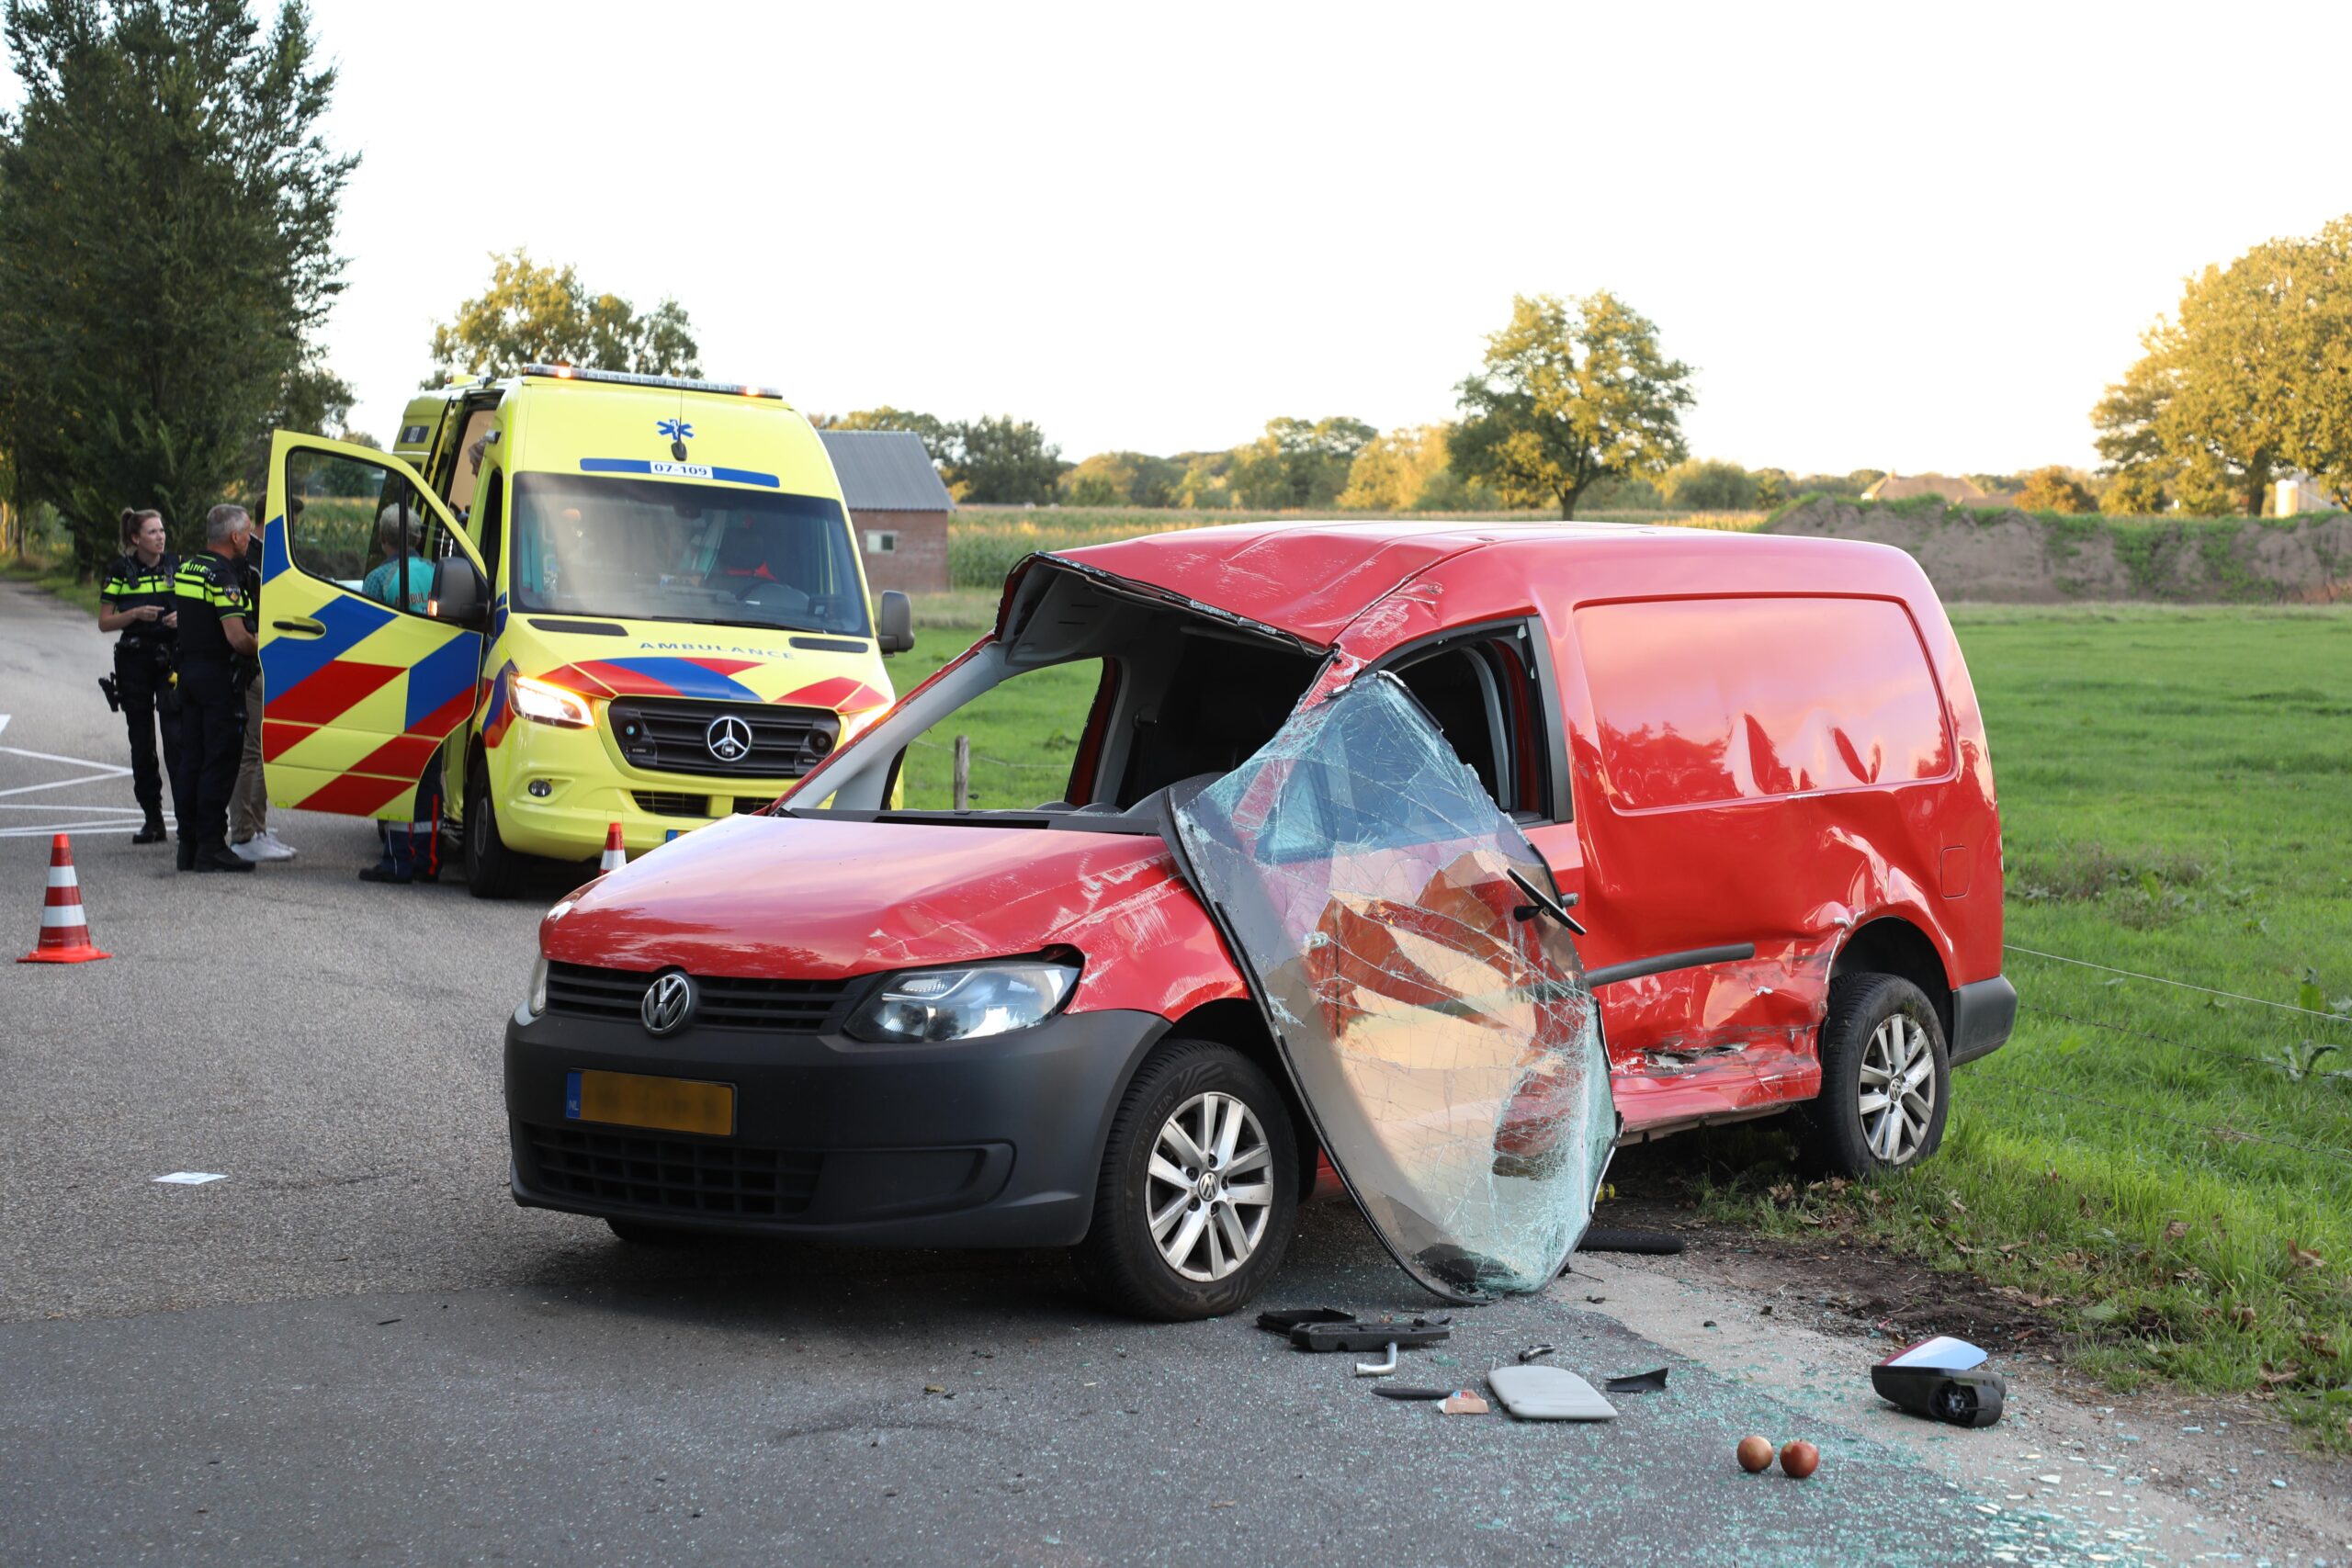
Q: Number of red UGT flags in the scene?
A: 0